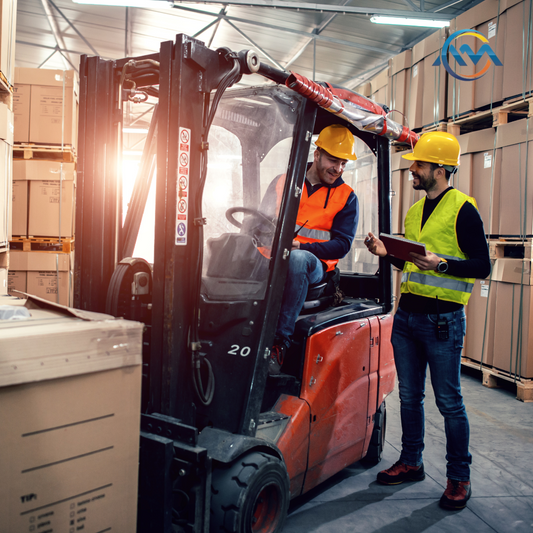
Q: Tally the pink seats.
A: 0